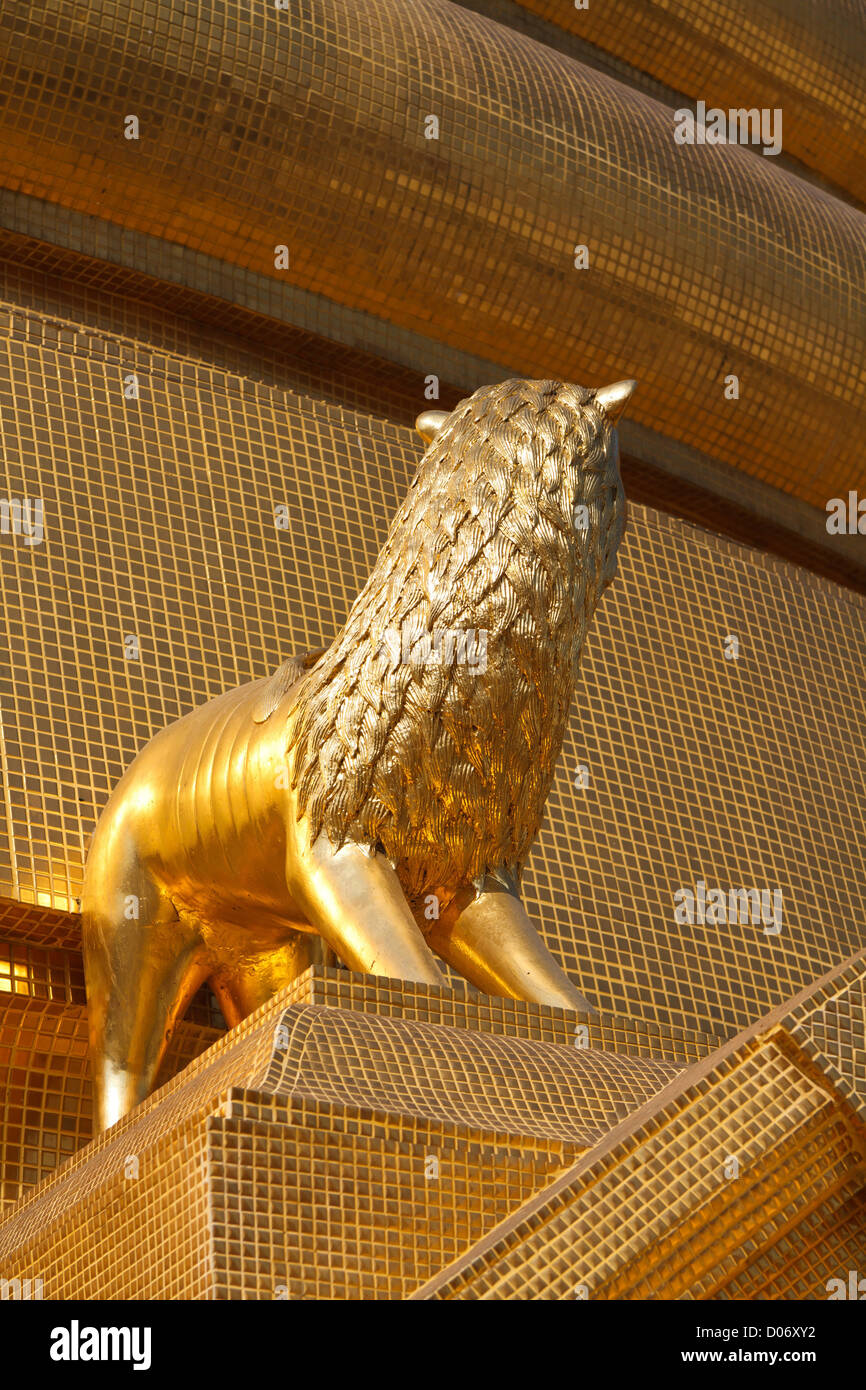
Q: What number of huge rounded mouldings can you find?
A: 2